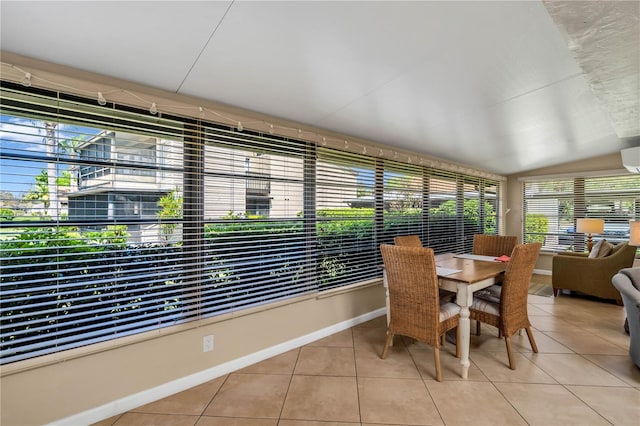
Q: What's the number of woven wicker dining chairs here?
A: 4